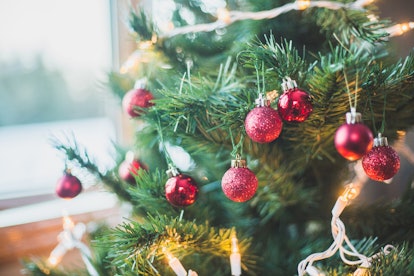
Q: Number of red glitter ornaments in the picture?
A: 3